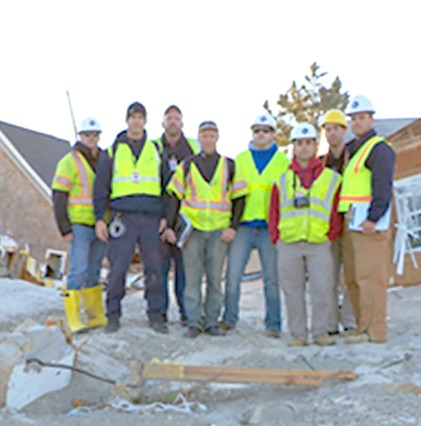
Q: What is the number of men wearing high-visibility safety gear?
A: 8